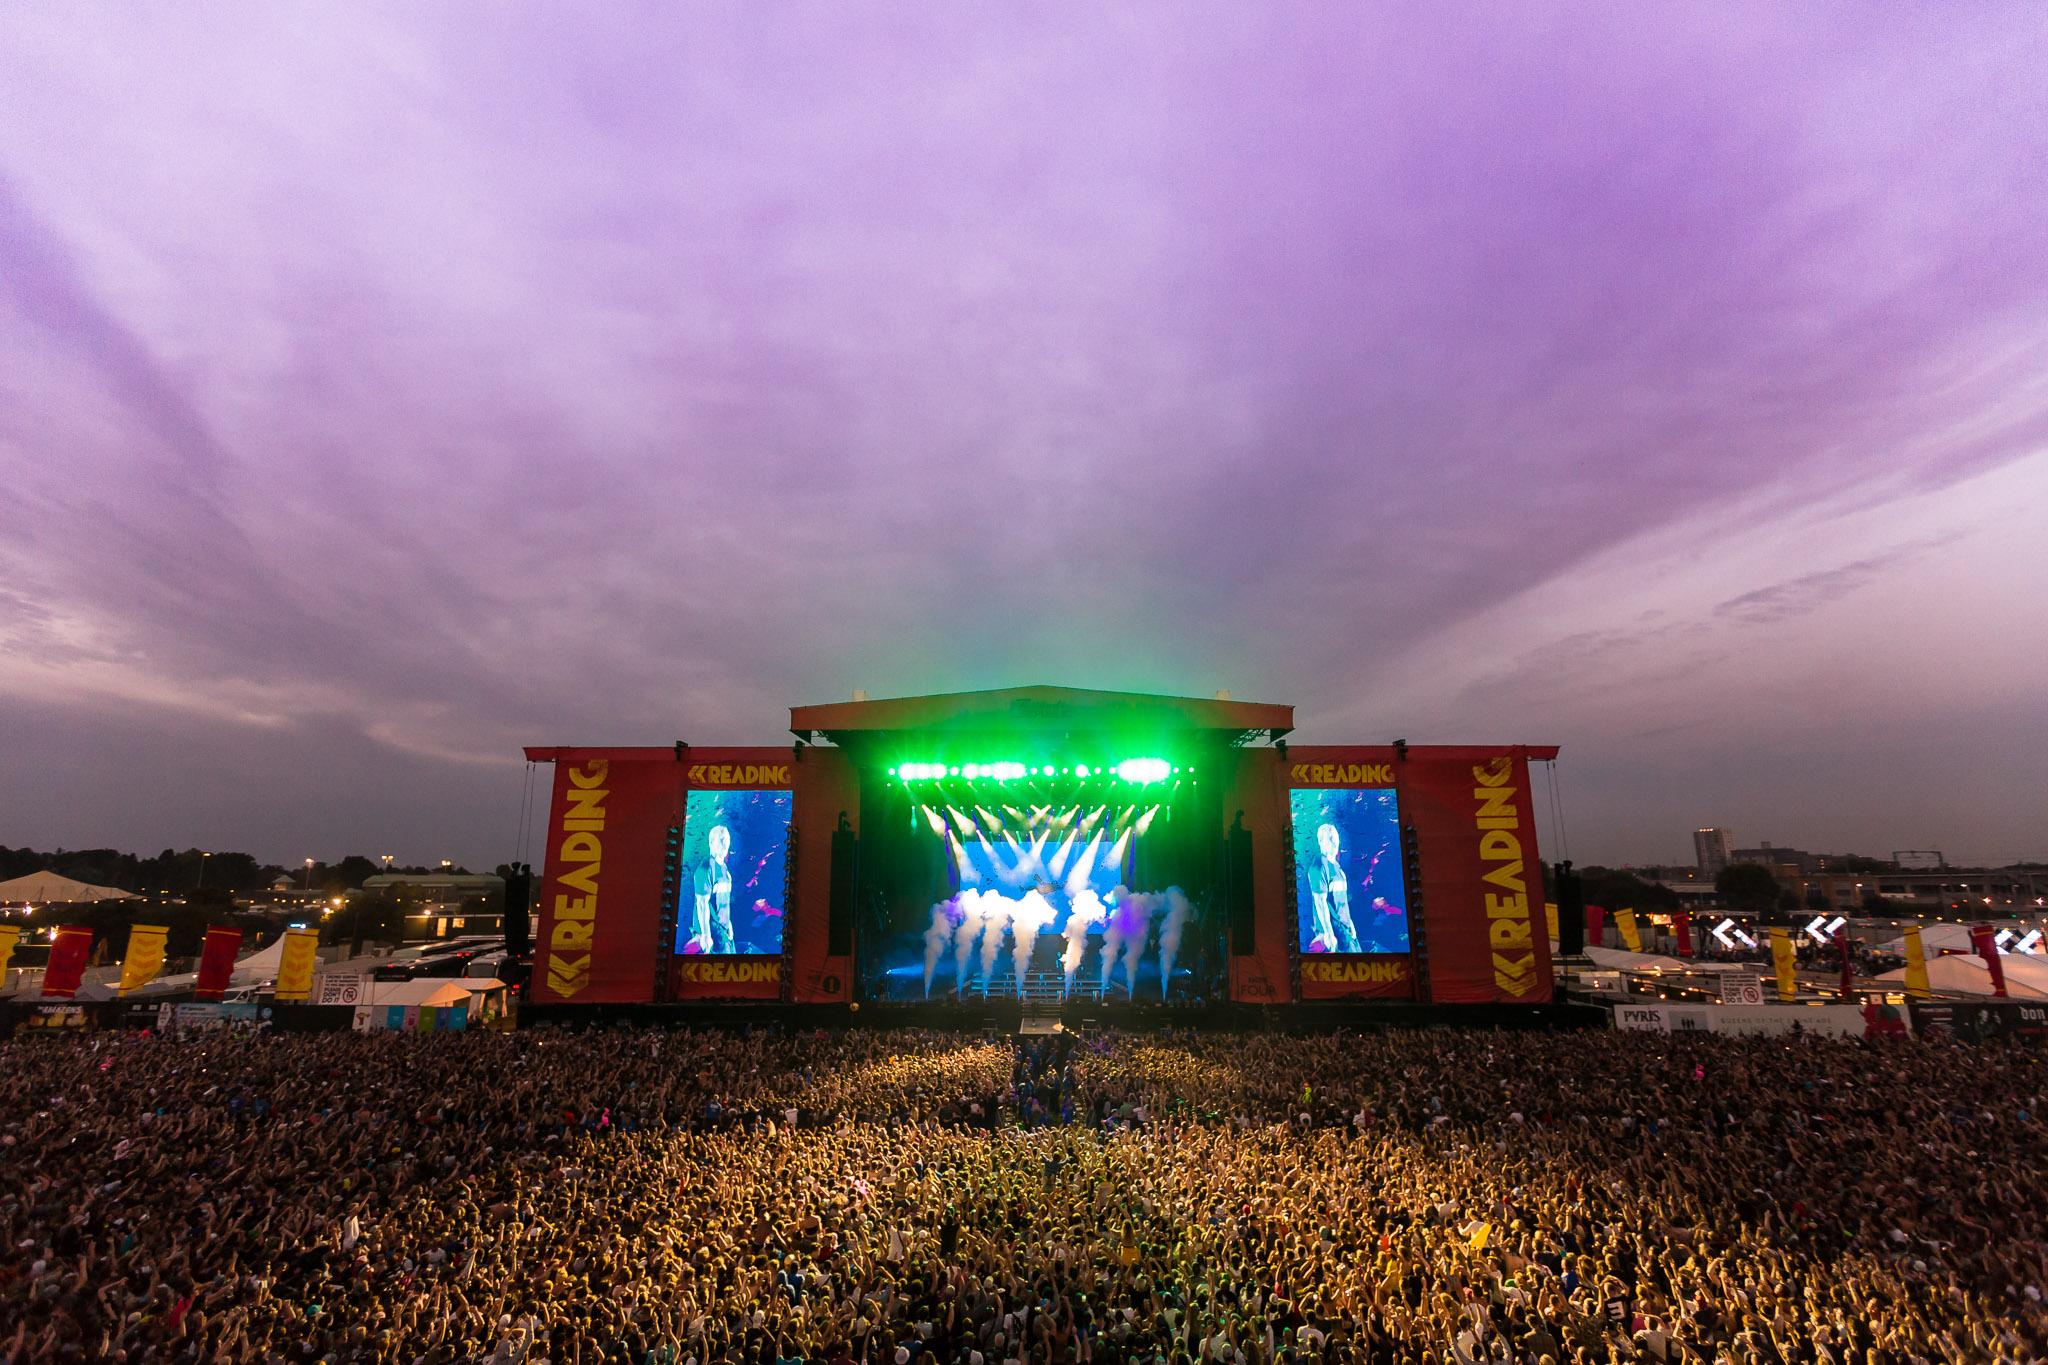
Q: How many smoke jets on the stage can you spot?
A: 8